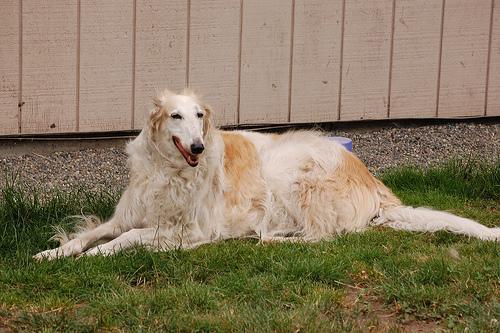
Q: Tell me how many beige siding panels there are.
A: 11